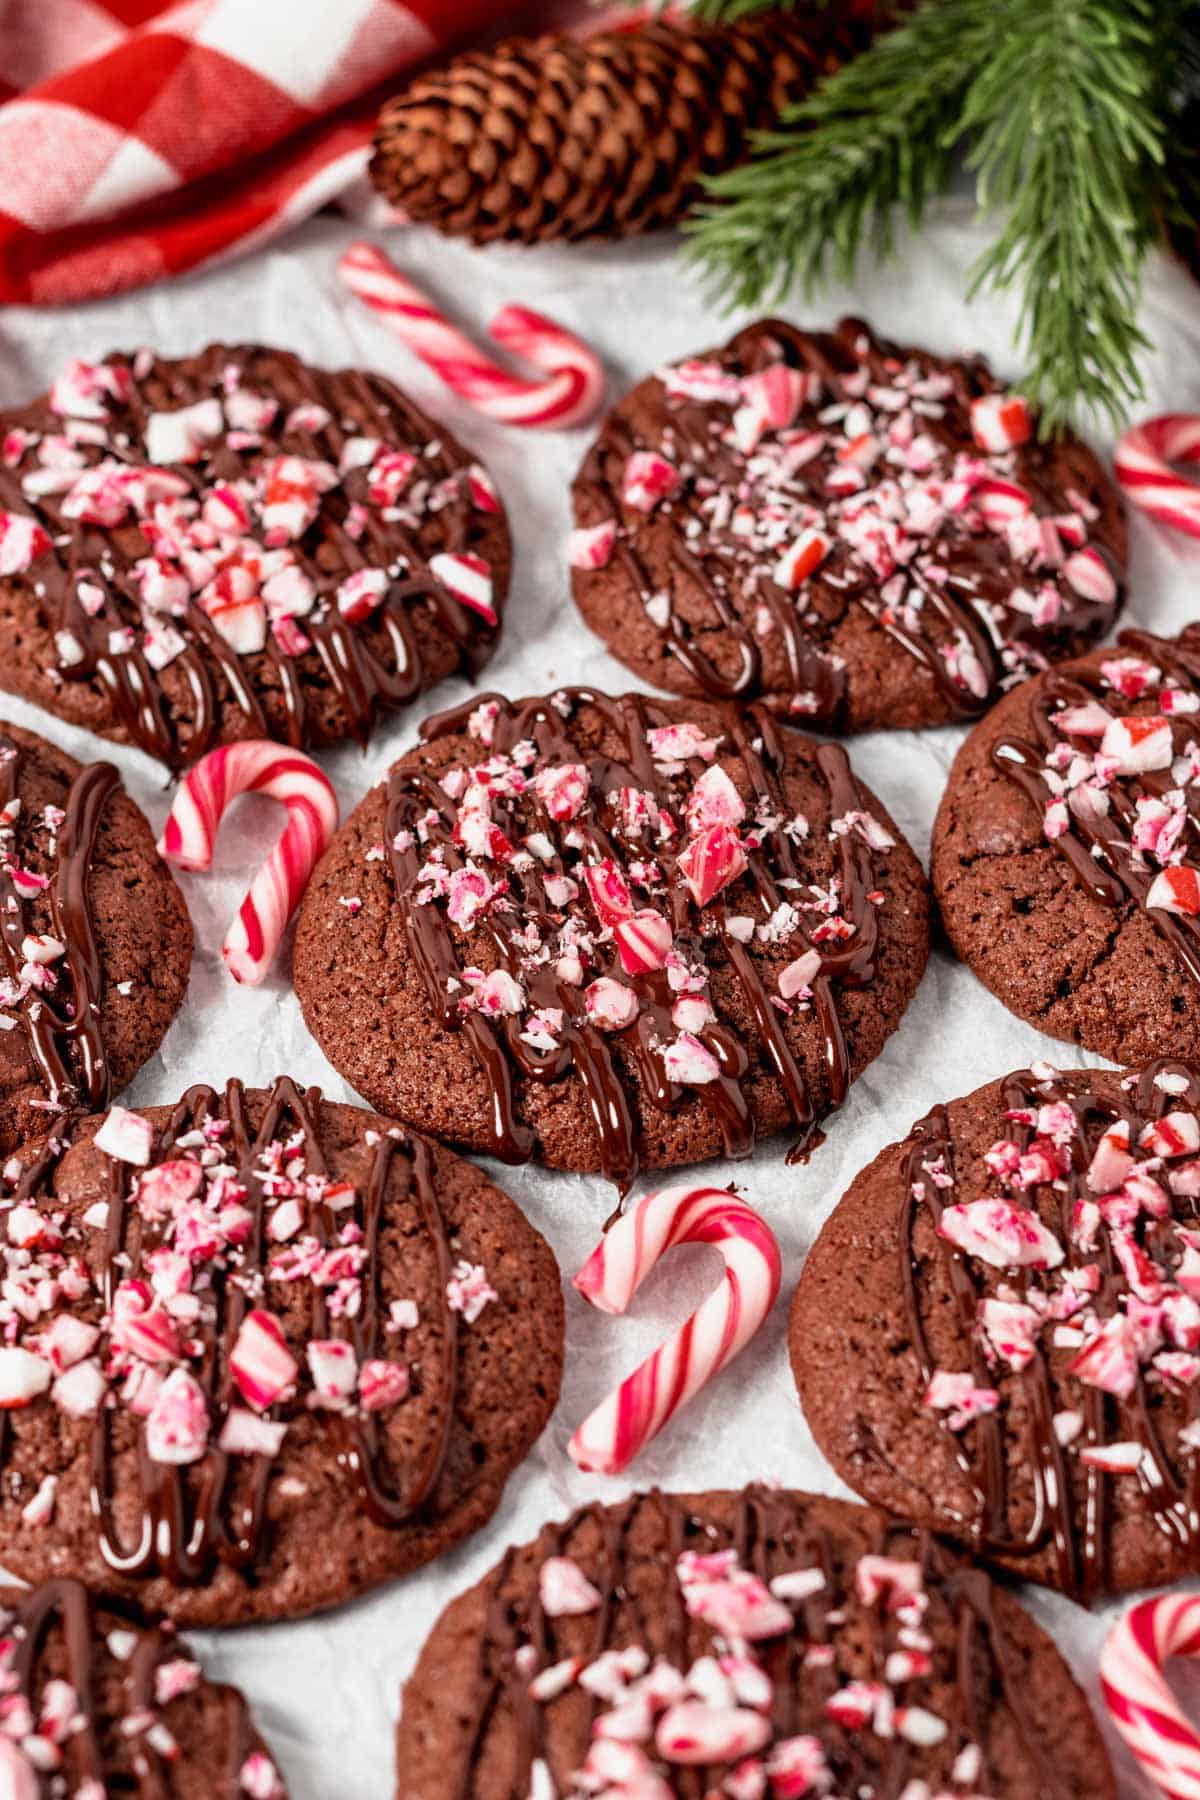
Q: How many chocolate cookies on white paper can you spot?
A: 9